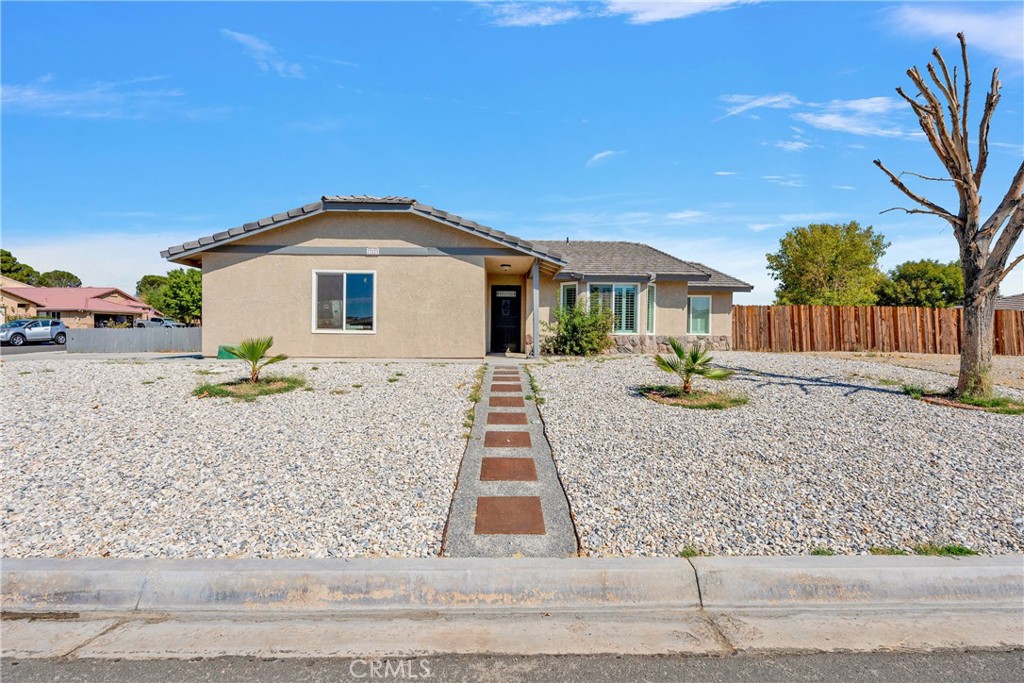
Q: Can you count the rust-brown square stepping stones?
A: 9